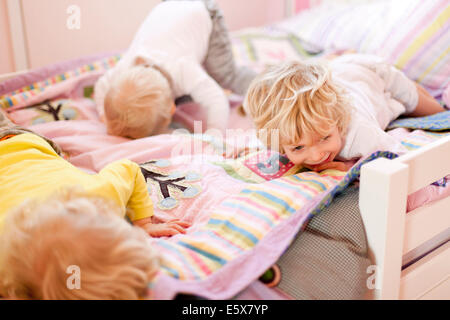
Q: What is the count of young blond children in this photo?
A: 3